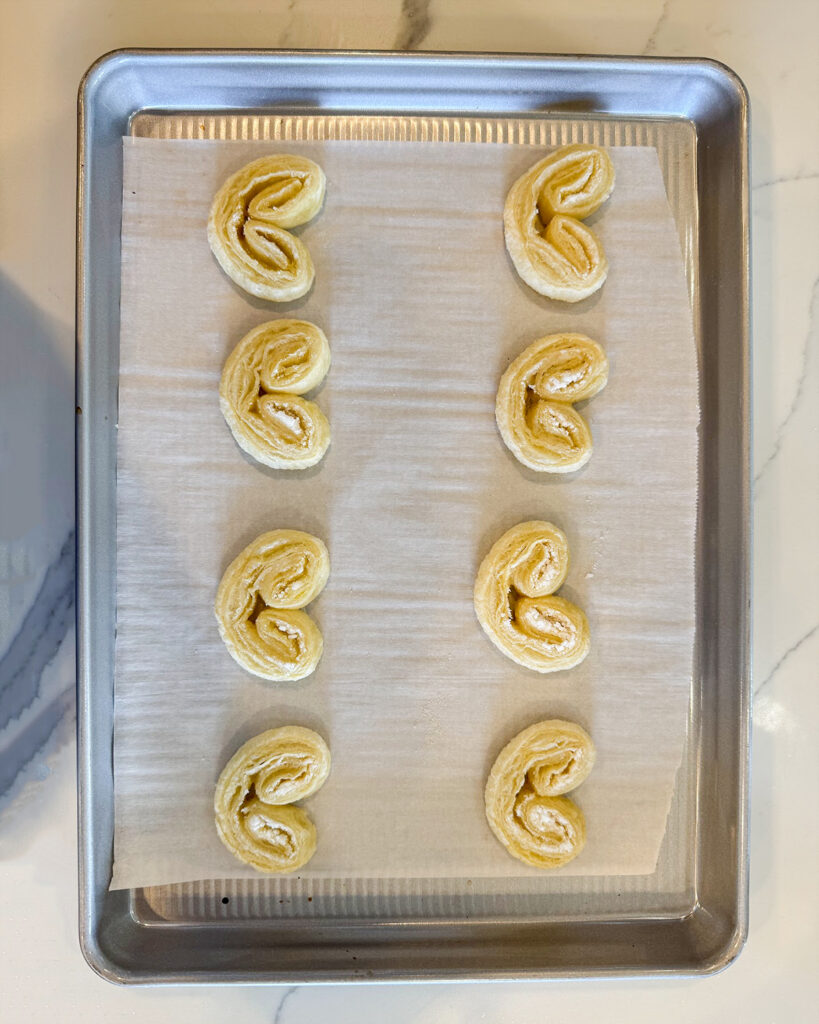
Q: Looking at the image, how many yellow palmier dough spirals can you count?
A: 8